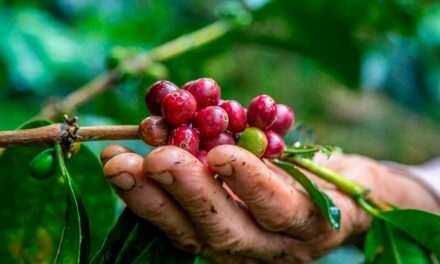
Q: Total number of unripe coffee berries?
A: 2